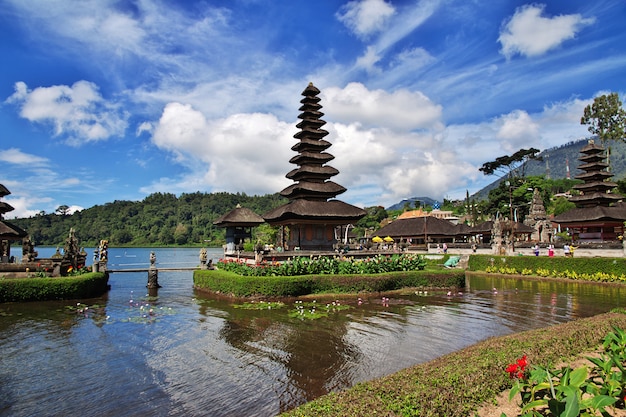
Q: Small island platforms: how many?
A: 2